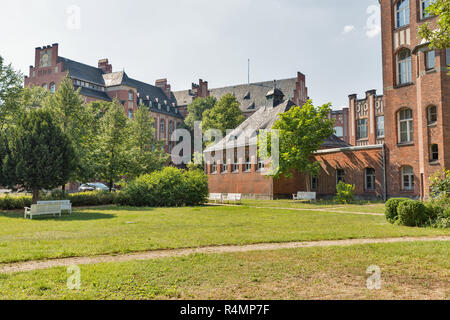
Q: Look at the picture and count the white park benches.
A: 5